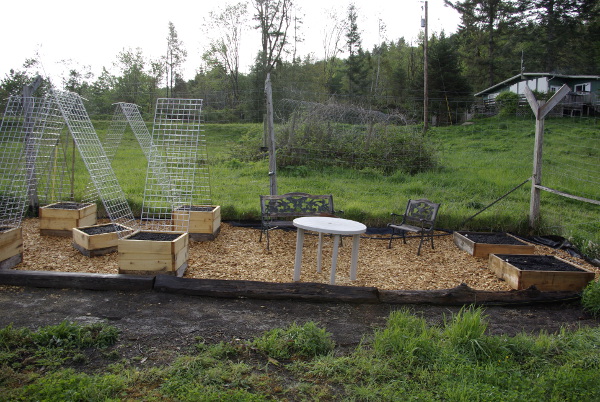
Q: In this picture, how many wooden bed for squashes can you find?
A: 7